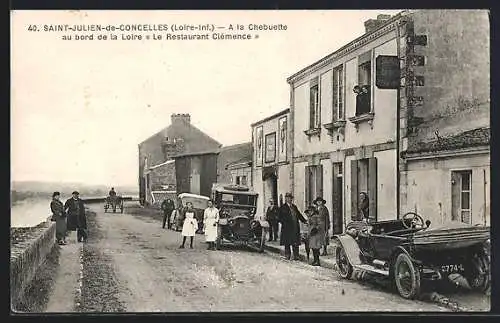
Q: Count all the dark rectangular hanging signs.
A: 1